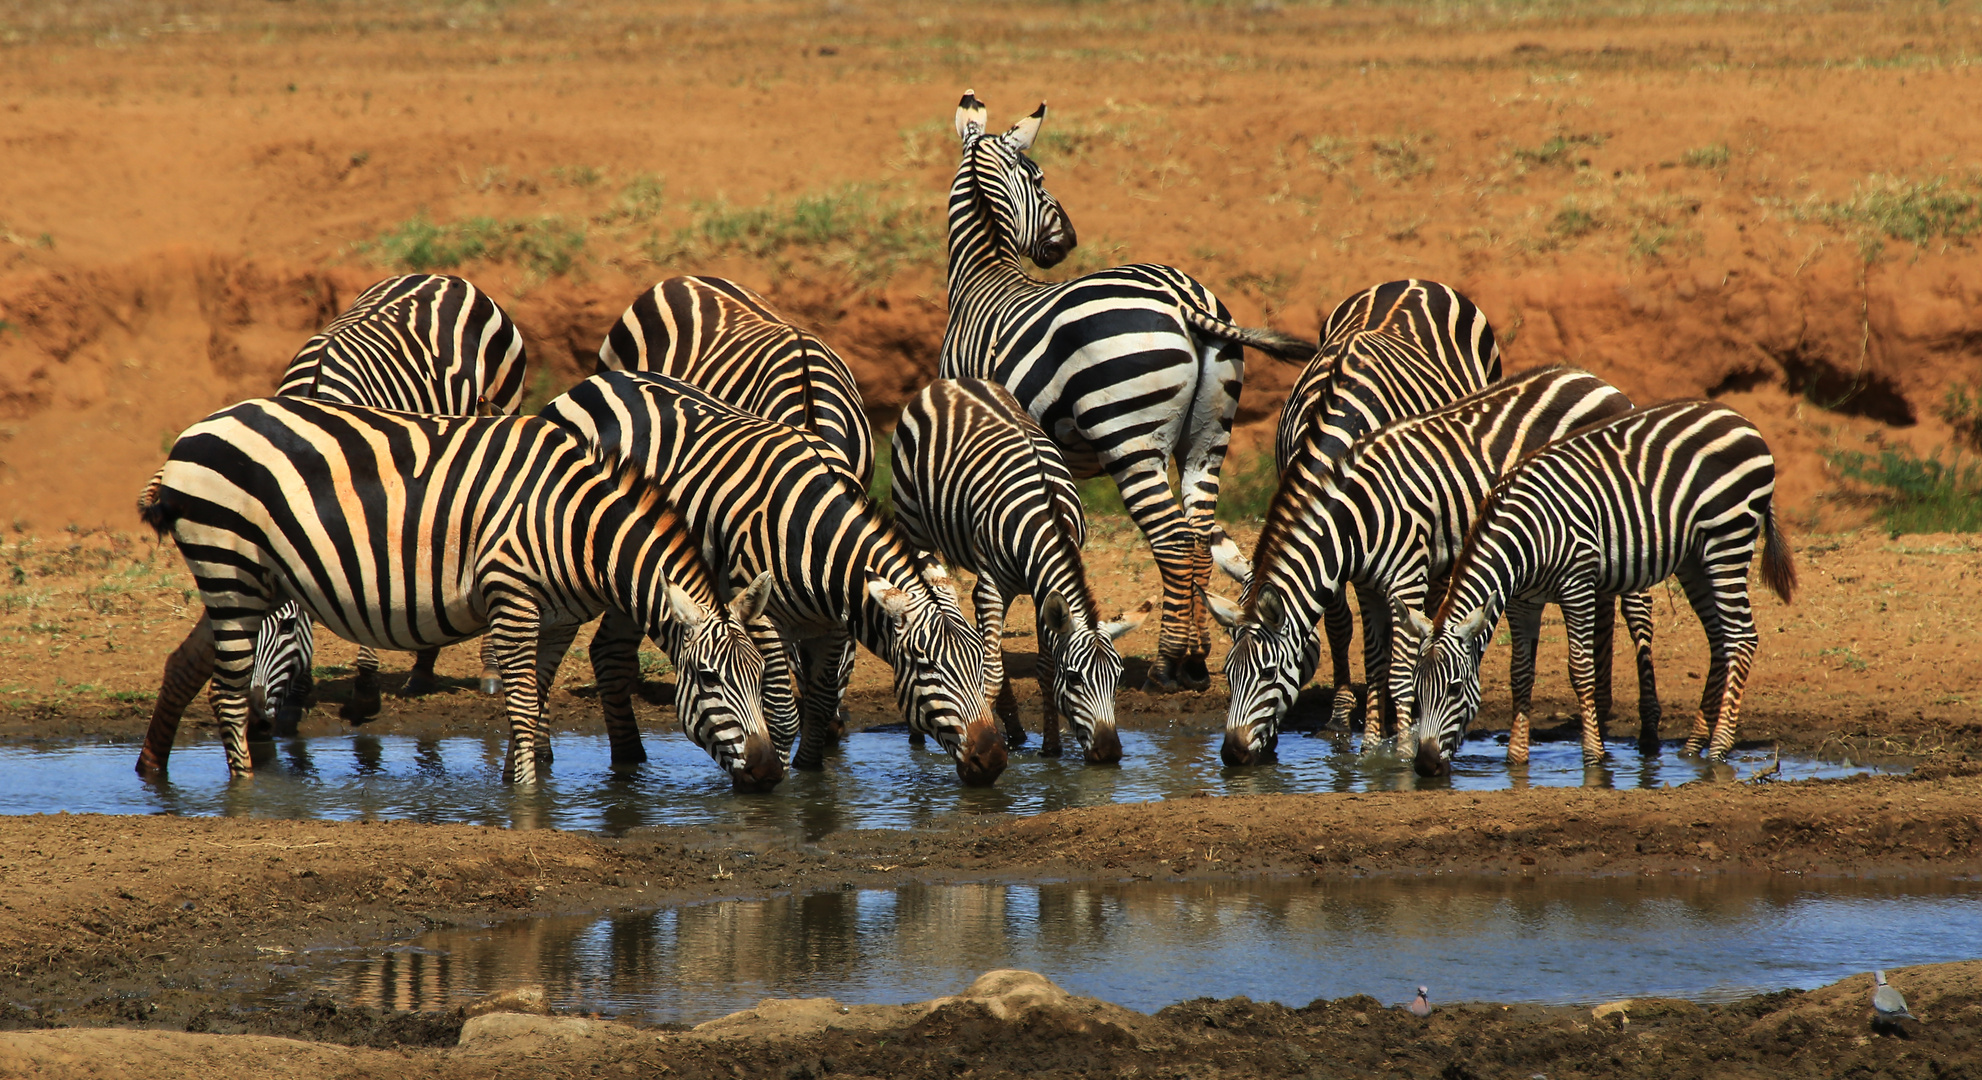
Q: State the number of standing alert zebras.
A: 1